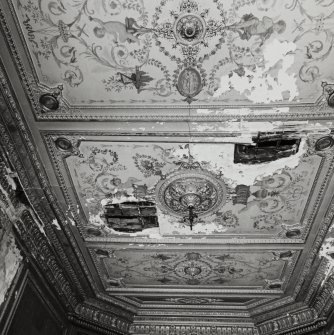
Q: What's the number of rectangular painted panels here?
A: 3